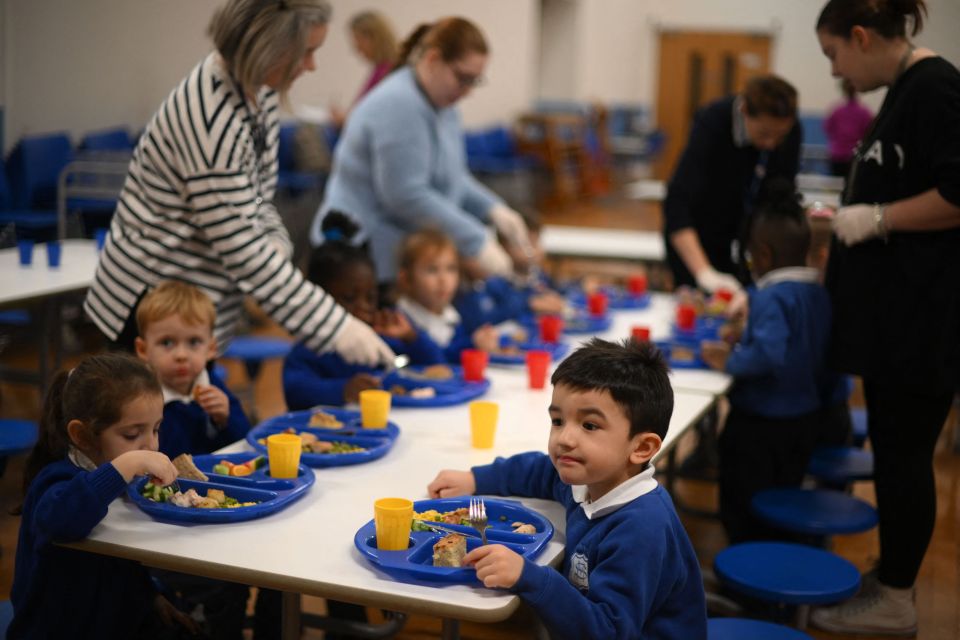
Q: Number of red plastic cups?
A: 8